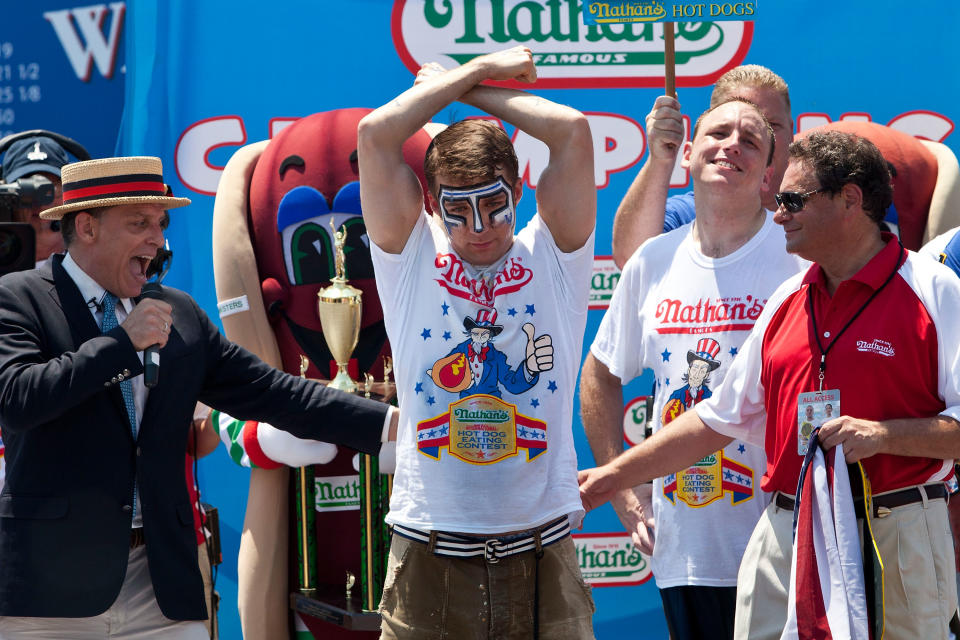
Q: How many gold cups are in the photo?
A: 1